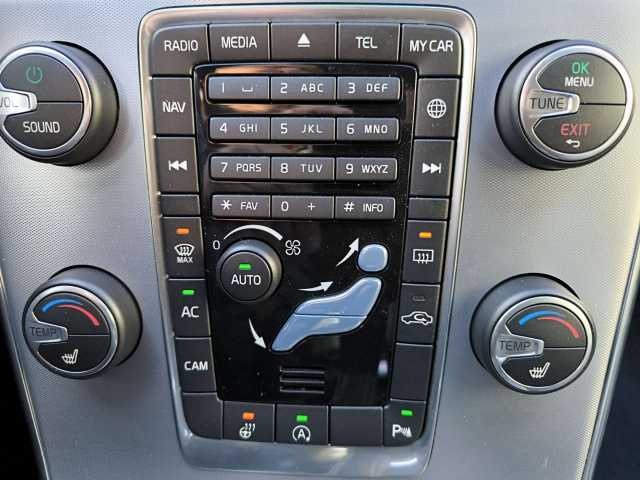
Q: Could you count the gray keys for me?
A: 12